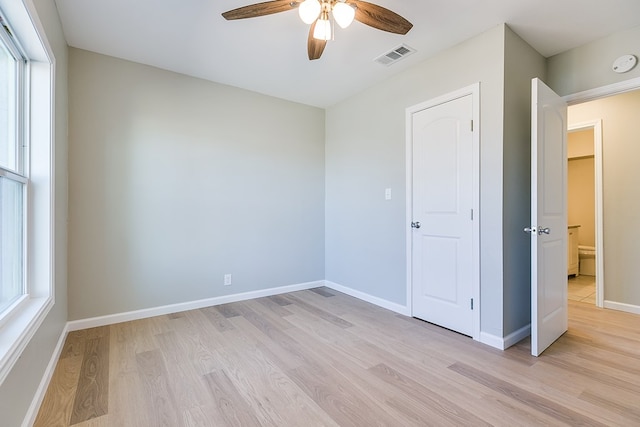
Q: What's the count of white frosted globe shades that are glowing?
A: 3